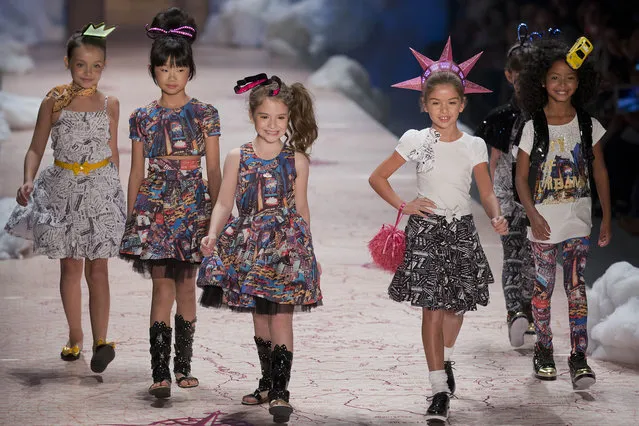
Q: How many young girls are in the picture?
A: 6